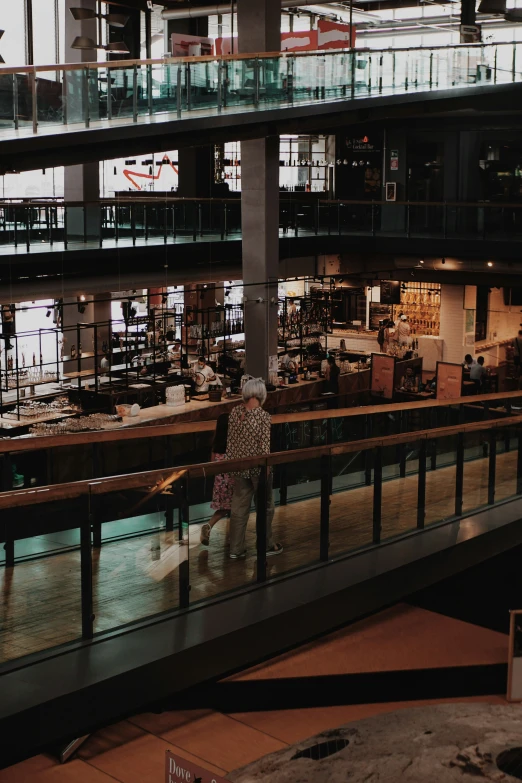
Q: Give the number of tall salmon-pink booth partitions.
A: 2